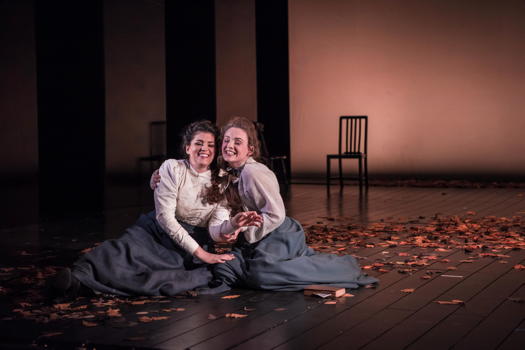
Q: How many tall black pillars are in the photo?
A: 3